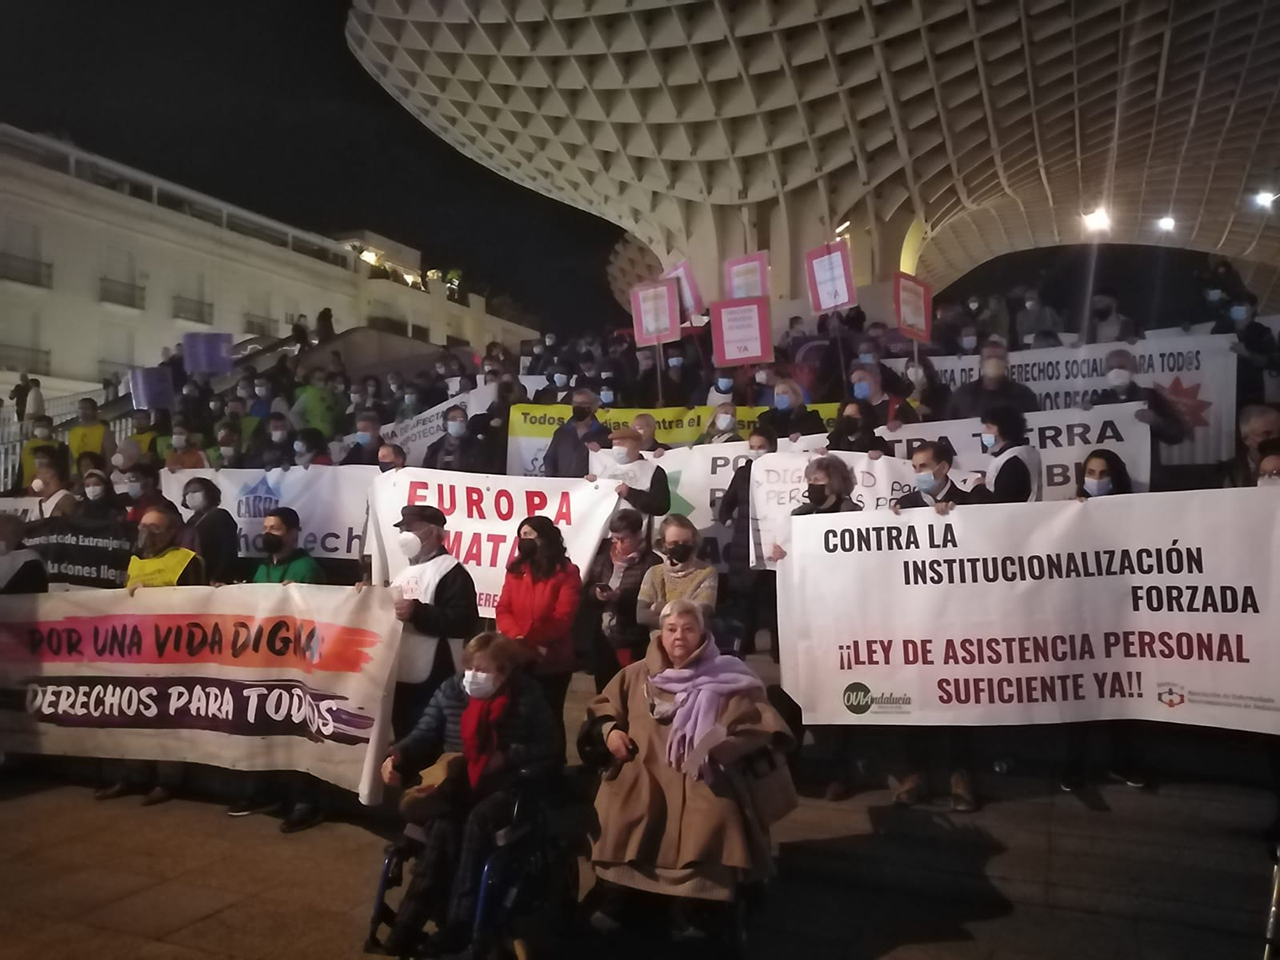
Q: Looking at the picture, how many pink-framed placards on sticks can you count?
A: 6